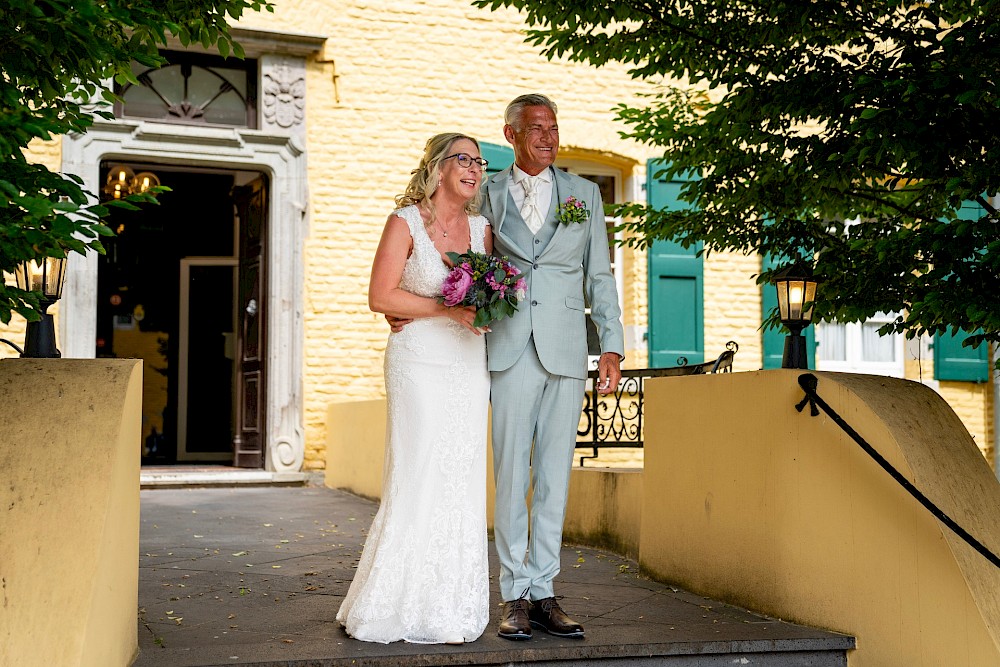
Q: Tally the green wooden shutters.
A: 4